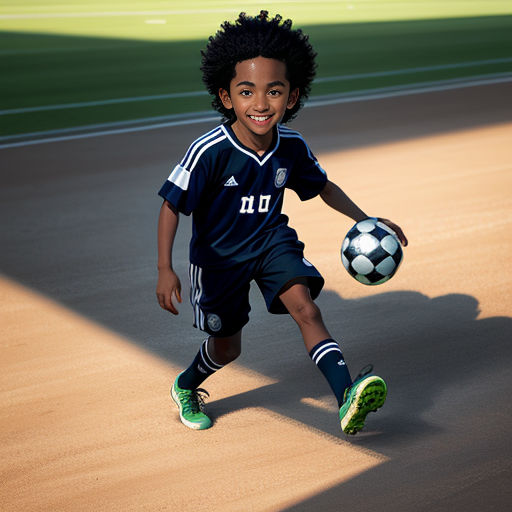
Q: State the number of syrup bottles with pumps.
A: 0